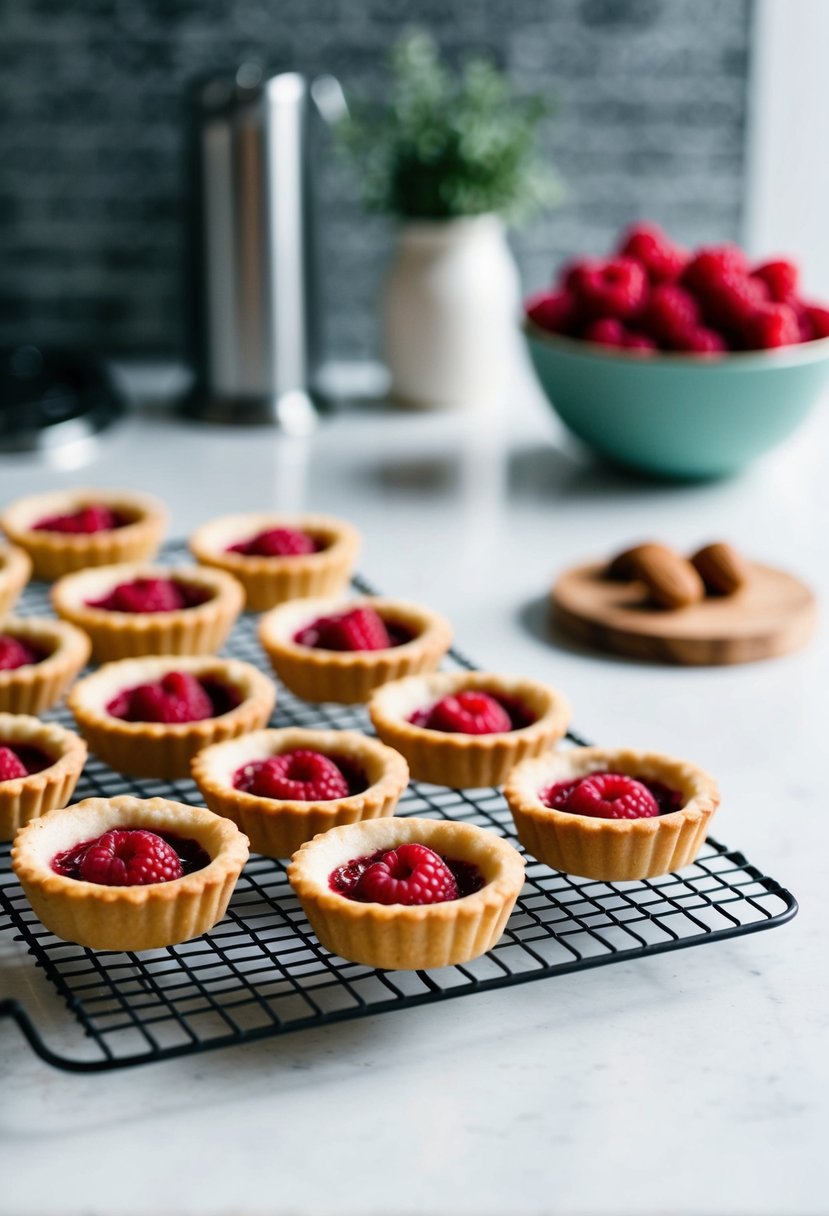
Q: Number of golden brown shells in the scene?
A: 13